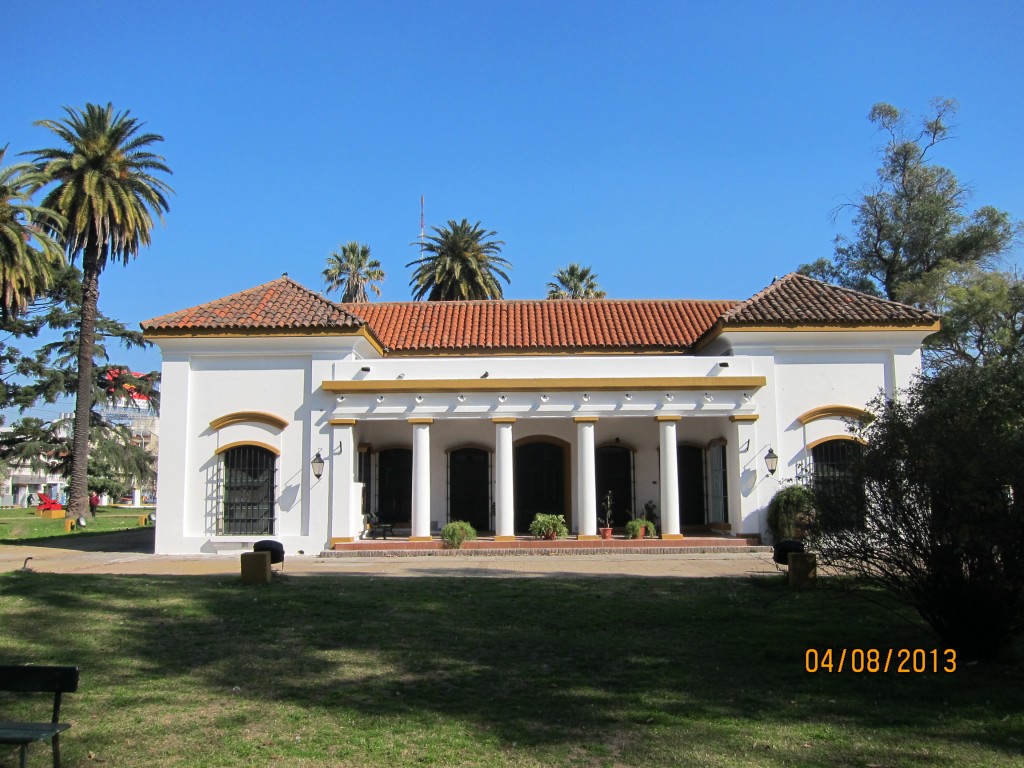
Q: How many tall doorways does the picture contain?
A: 5